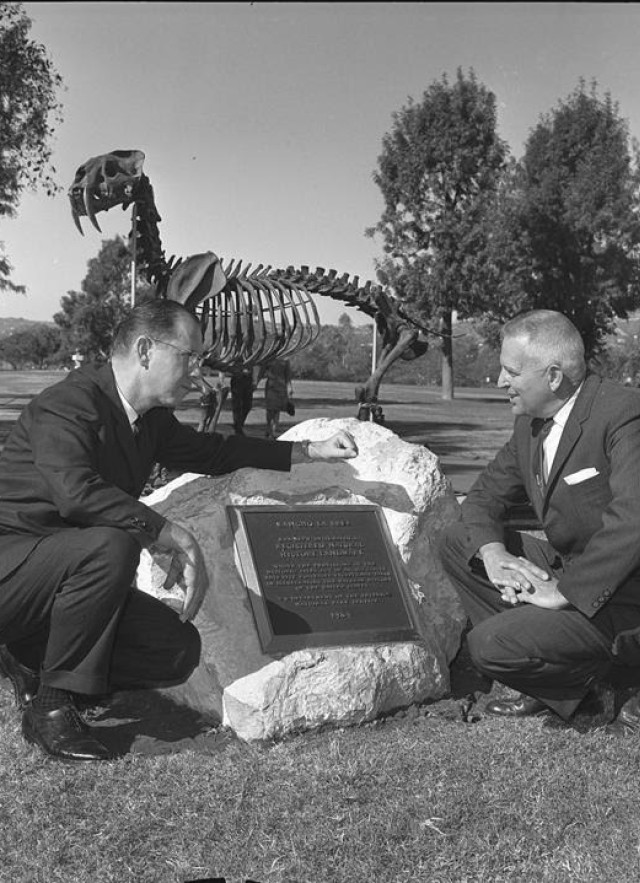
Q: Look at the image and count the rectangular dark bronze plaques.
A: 1